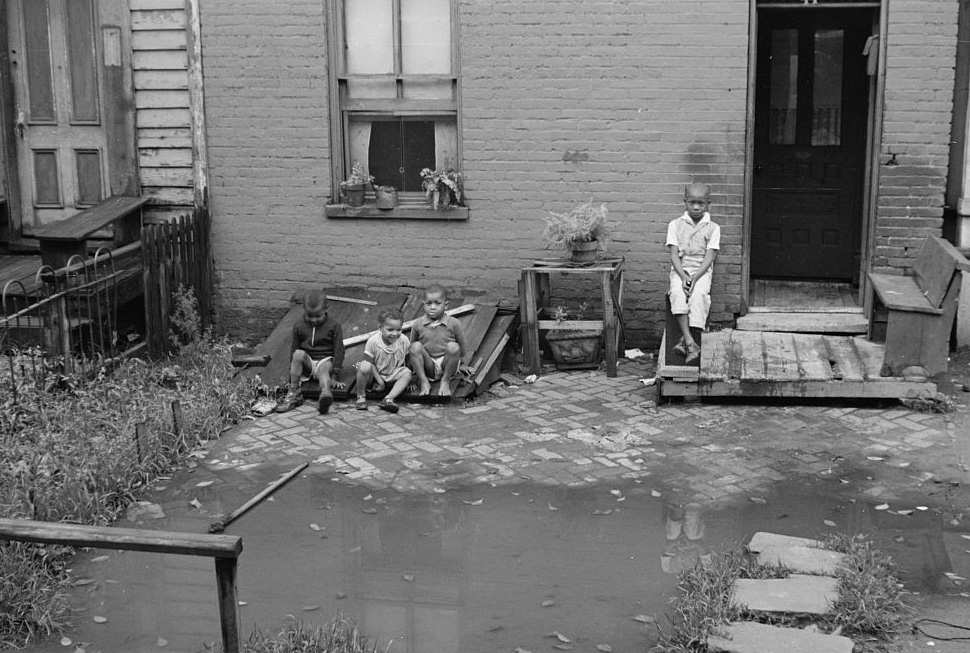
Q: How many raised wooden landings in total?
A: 2